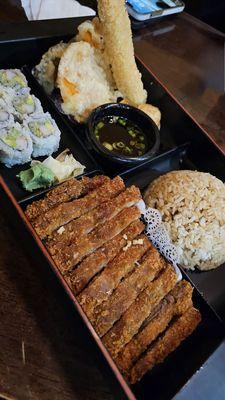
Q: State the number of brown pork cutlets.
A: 10